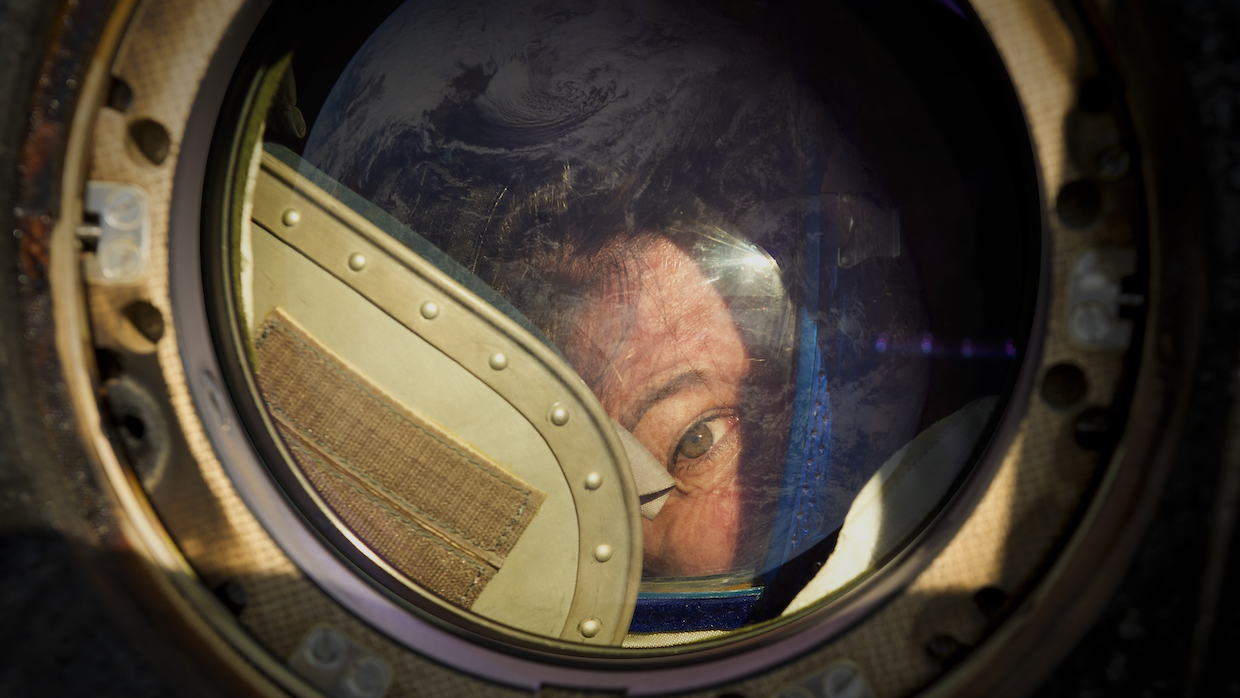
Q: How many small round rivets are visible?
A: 8